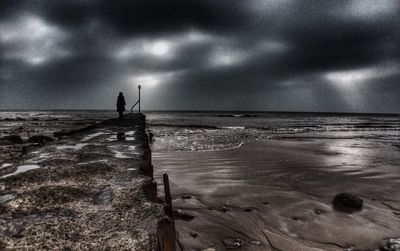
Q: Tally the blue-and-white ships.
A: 0